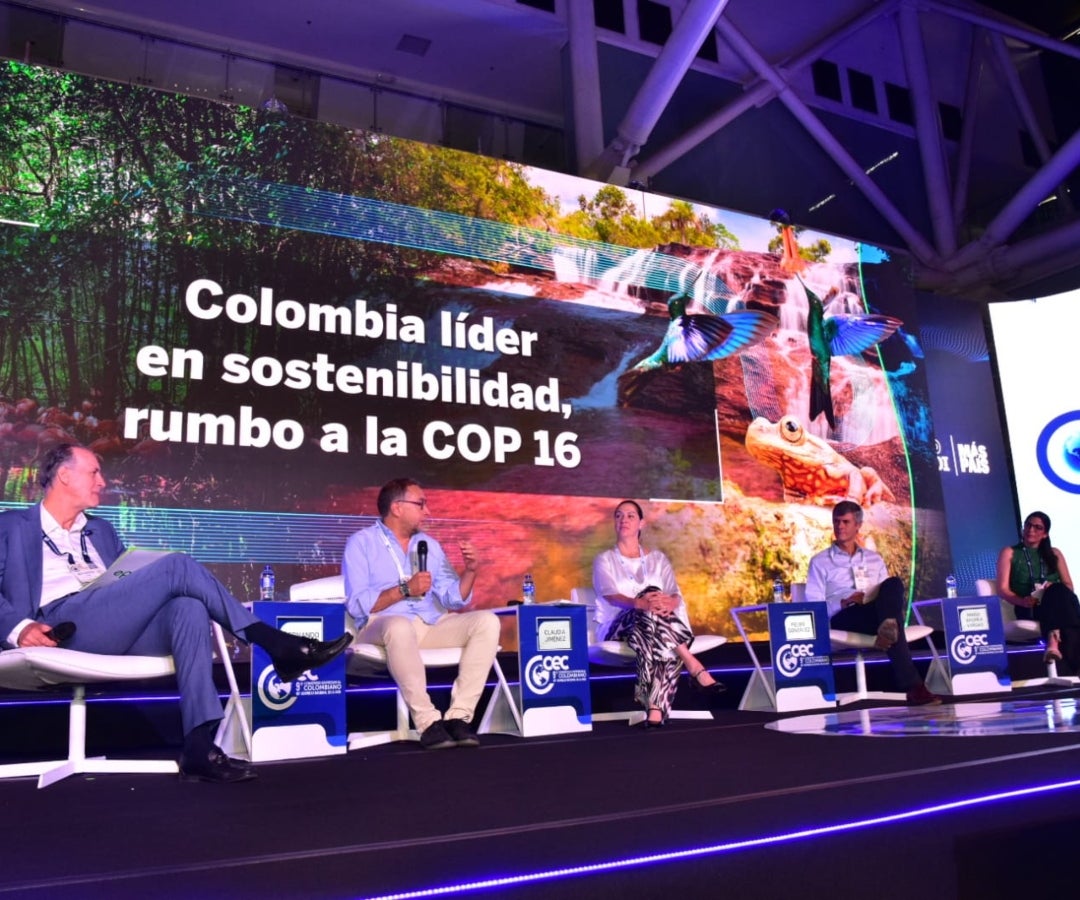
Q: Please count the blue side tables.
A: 4